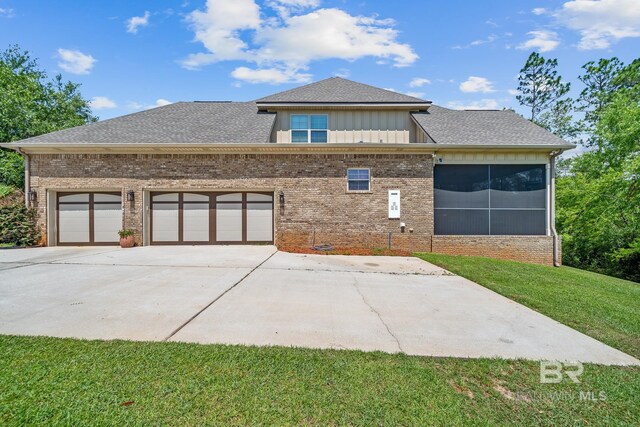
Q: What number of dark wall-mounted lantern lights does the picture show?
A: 3